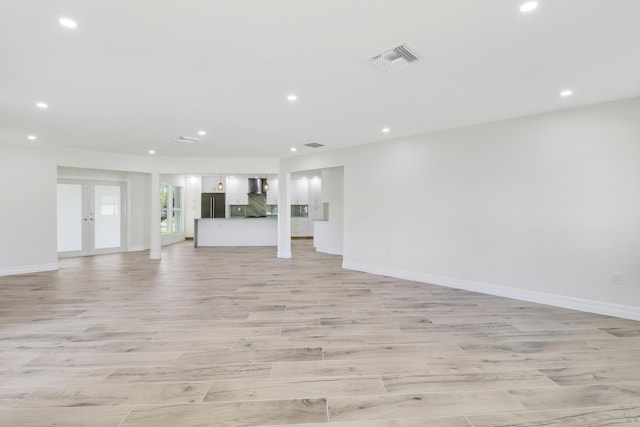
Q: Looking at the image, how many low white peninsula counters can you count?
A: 1